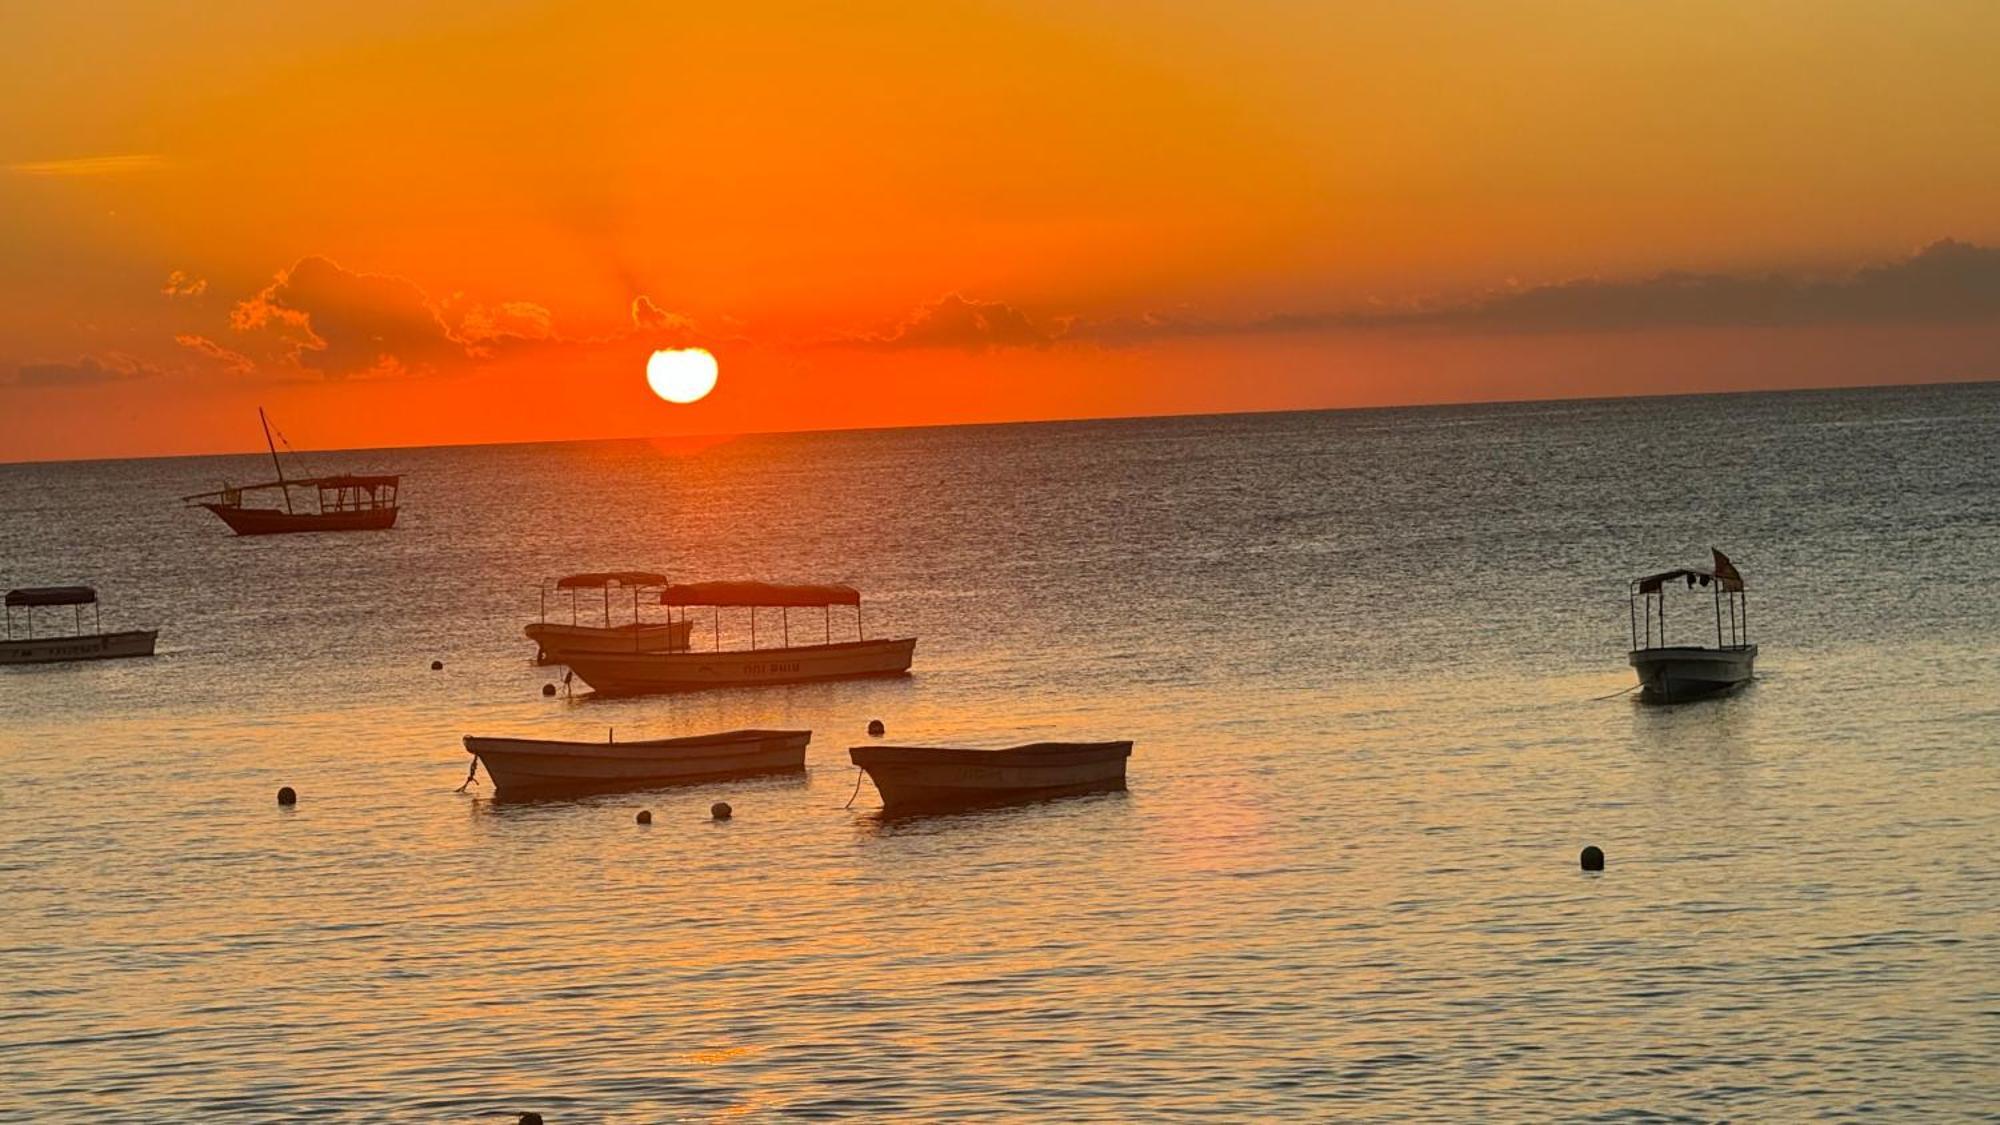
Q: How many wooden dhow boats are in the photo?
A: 1